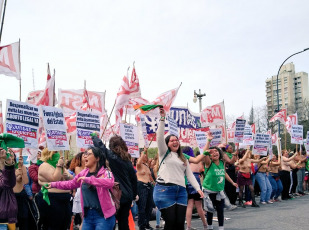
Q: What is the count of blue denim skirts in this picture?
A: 1